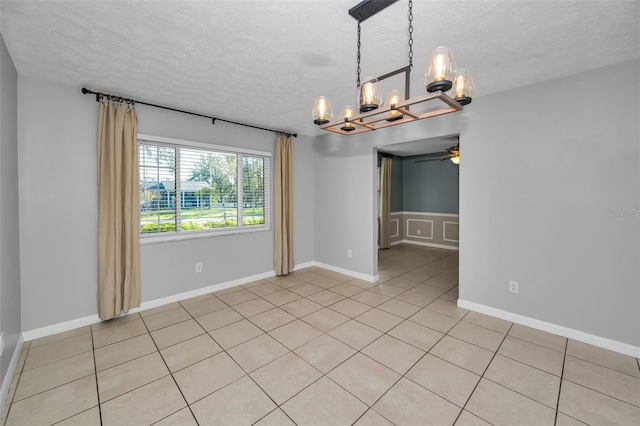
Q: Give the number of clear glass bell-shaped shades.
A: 6